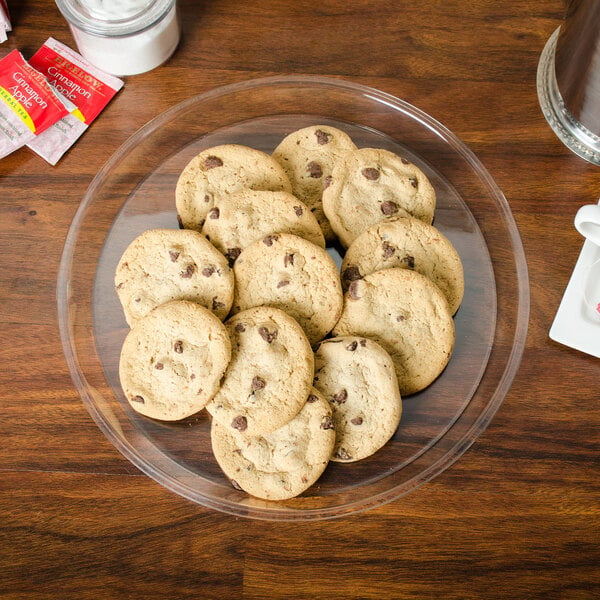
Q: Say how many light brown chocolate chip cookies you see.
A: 12